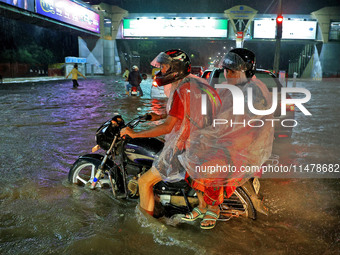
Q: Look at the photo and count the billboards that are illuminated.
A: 3